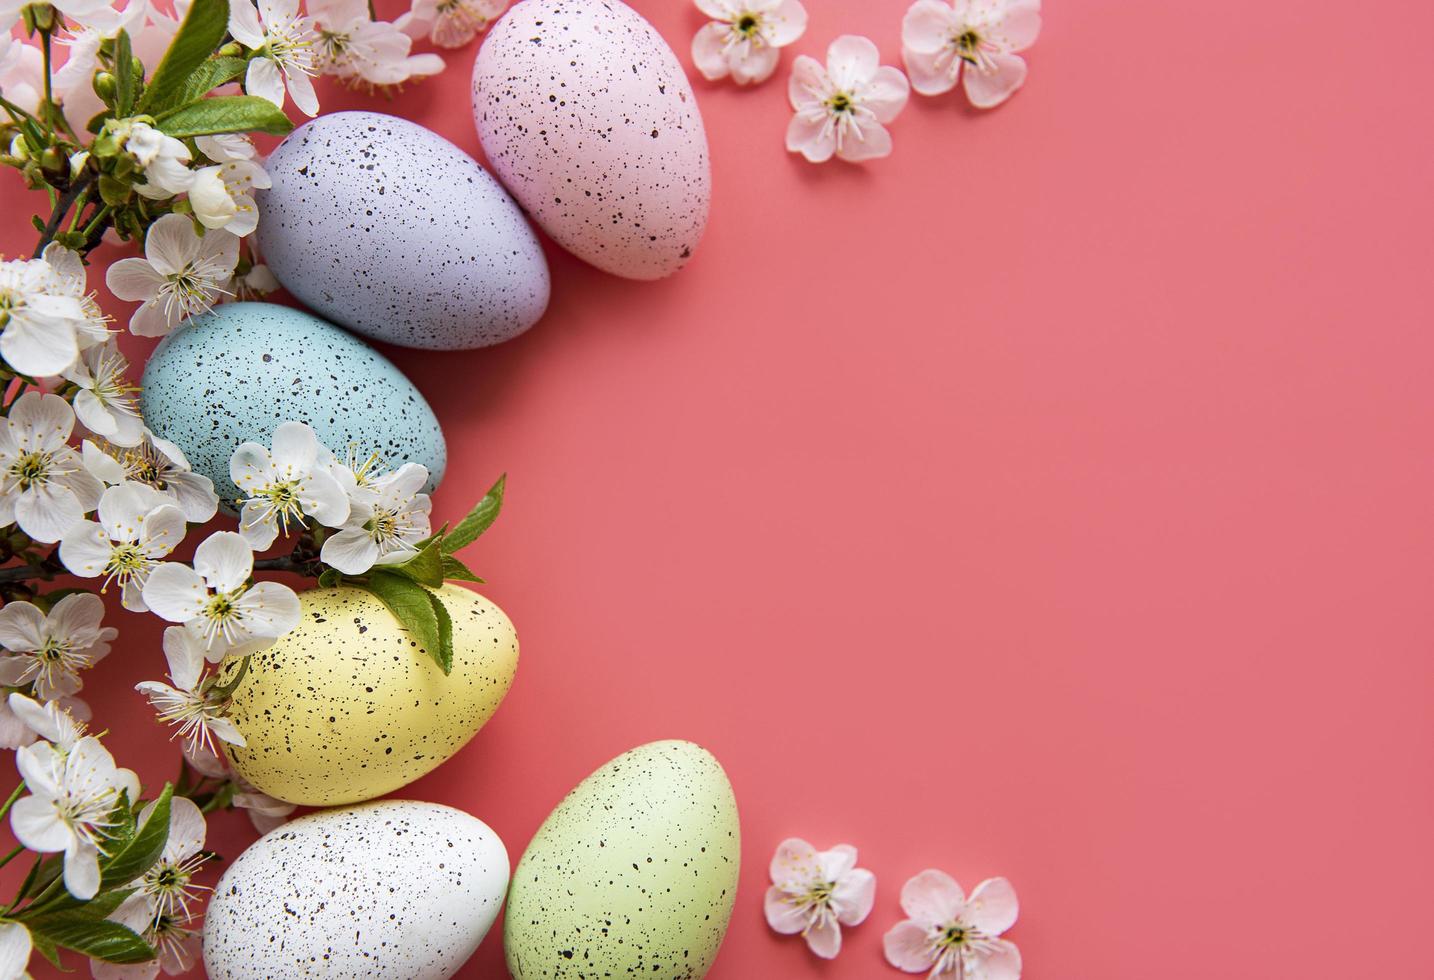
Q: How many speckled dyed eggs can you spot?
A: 6